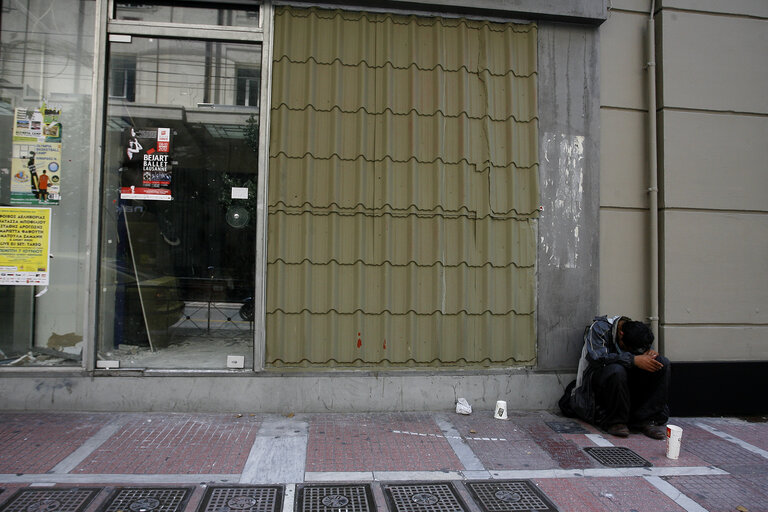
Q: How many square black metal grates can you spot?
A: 7